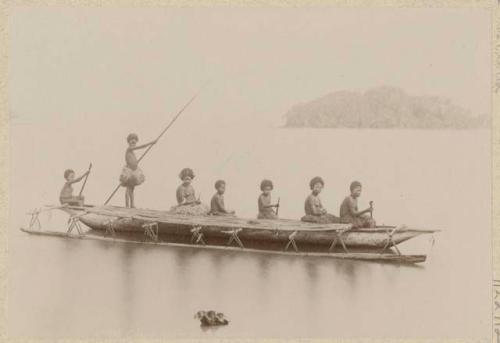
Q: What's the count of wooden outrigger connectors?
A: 9